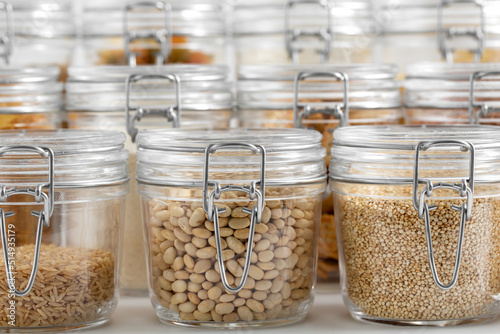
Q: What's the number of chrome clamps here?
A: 10